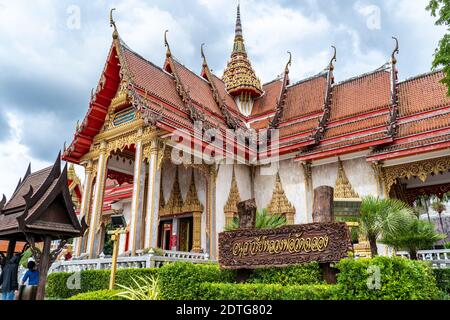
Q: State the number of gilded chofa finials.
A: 6